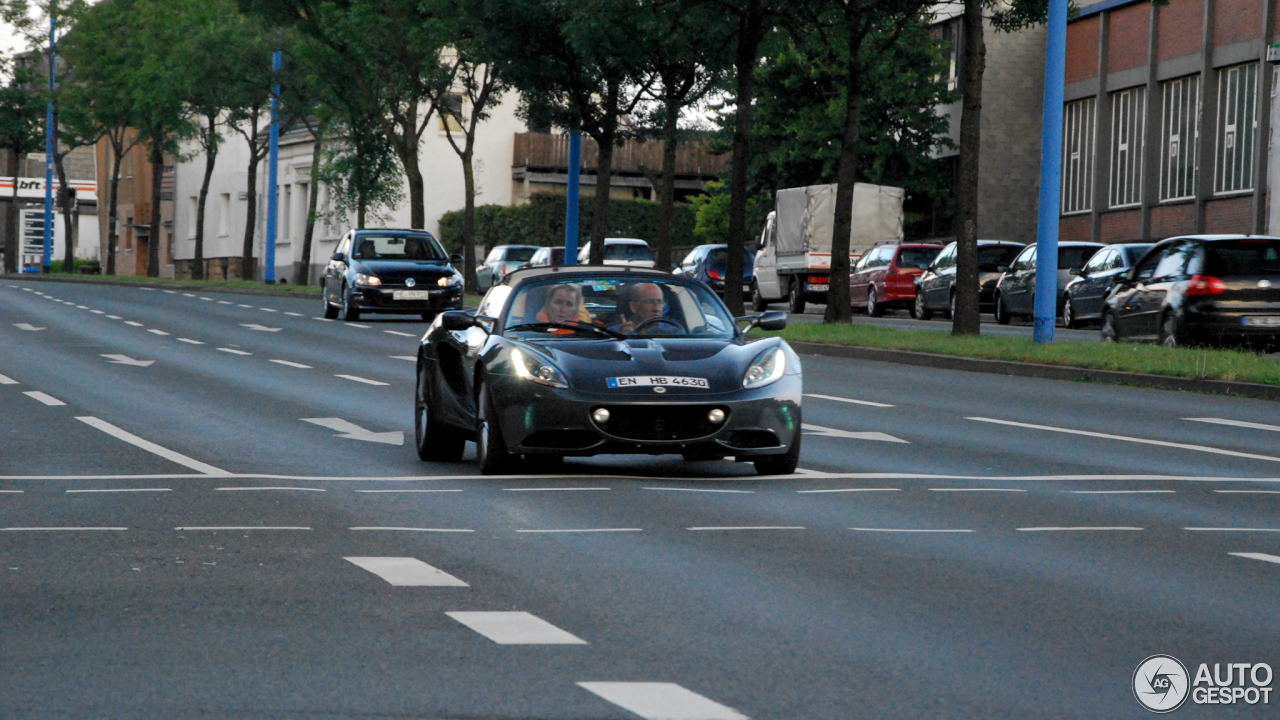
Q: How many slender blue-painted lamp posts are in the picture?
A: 4